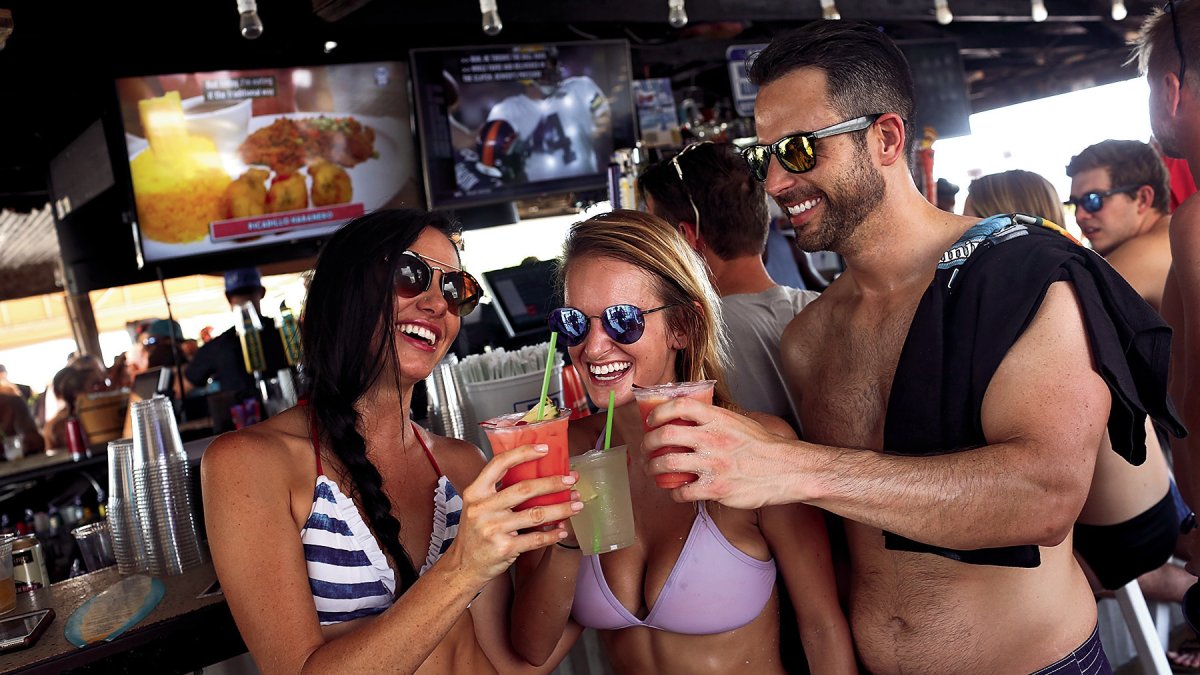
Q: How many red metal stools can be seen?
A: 0